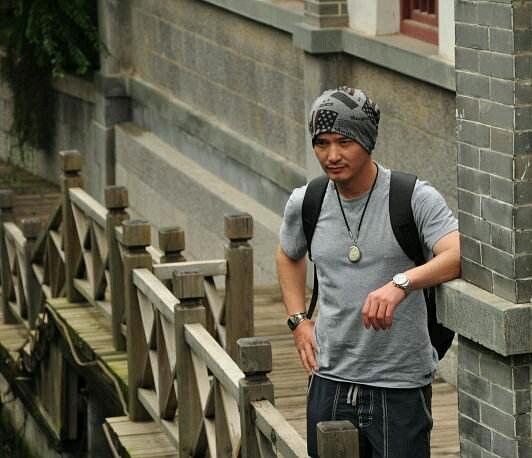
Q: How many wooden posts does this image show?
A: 10